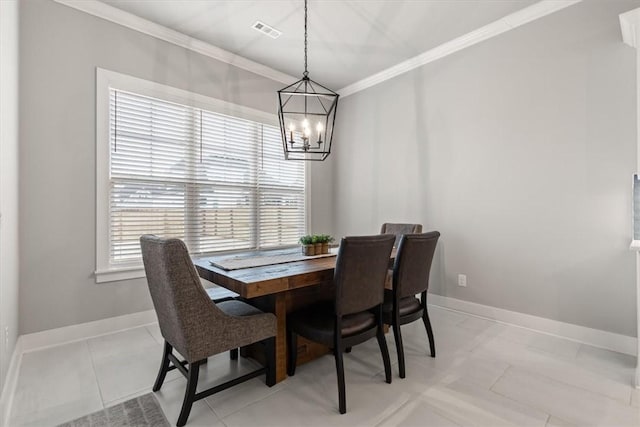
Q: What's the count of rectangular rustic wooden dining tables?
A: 1